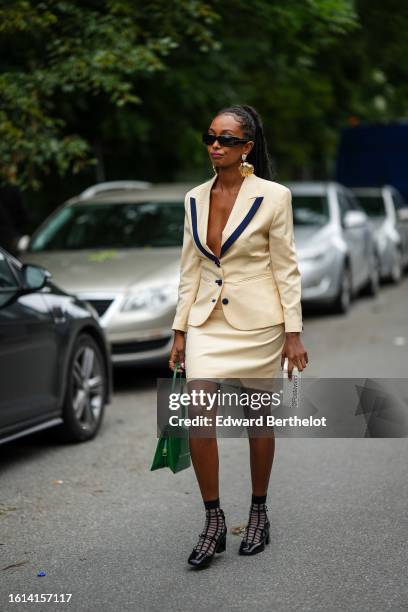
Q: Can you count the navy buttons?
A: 3